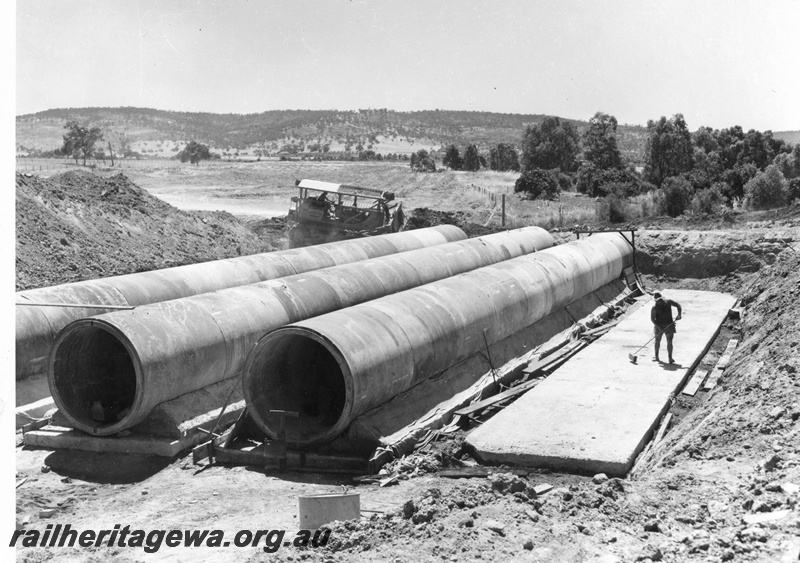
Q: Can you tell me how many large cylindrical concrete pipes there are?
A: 3